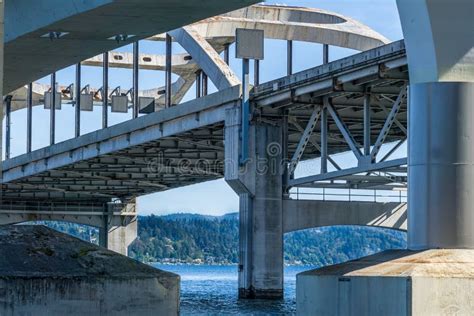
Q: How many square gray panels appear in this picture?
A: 5